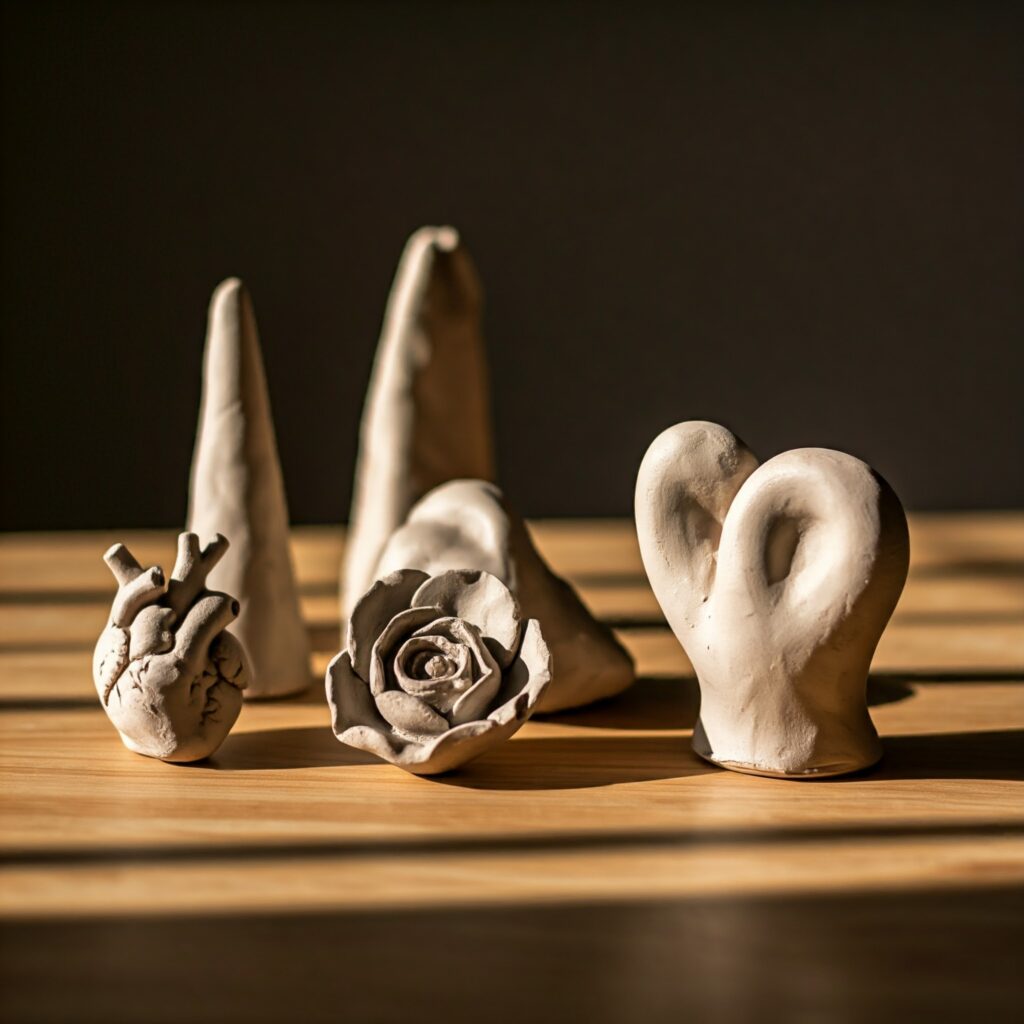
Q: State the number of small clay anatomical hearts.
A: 1